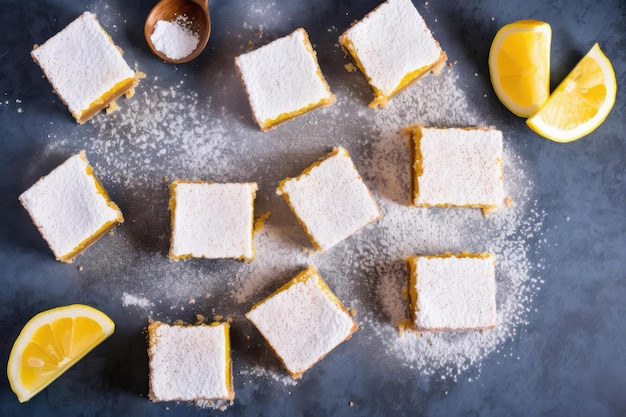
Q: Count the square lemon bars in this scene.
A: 10